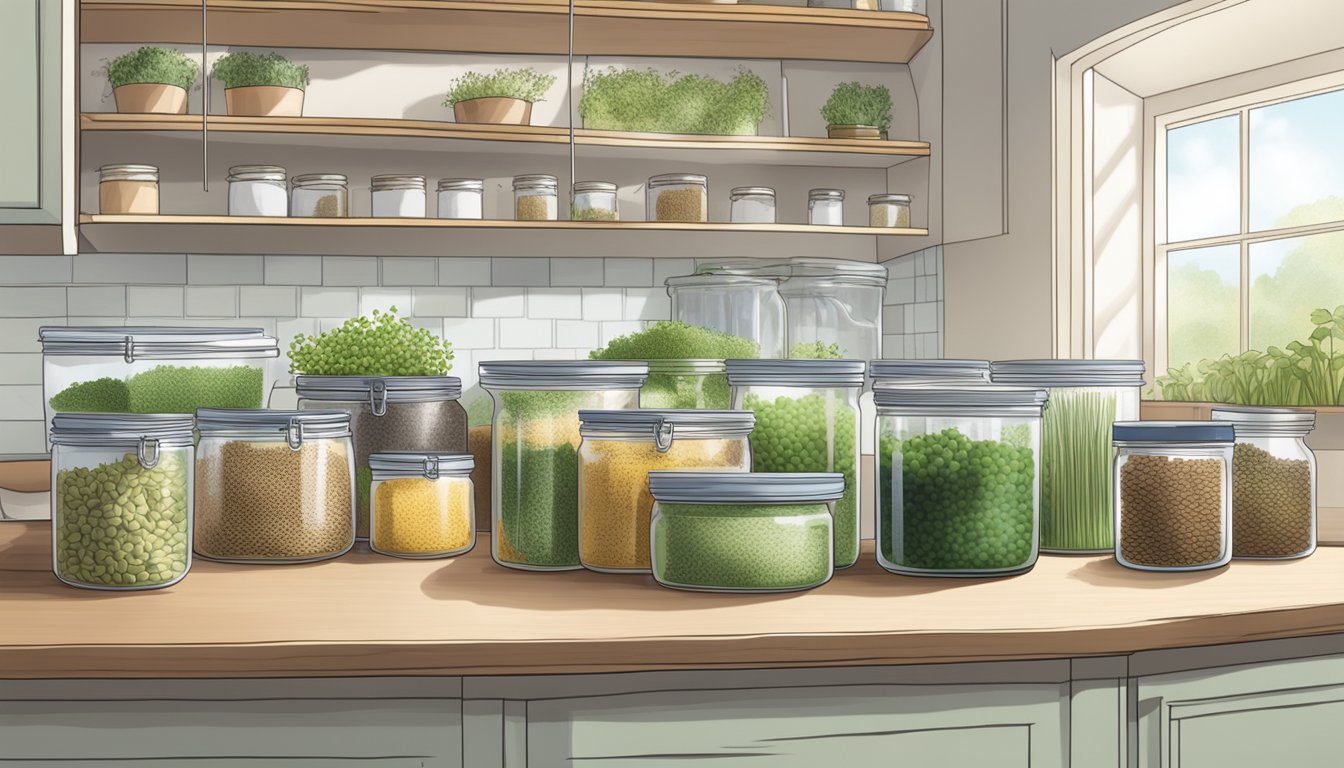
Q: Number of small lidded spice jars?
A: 11